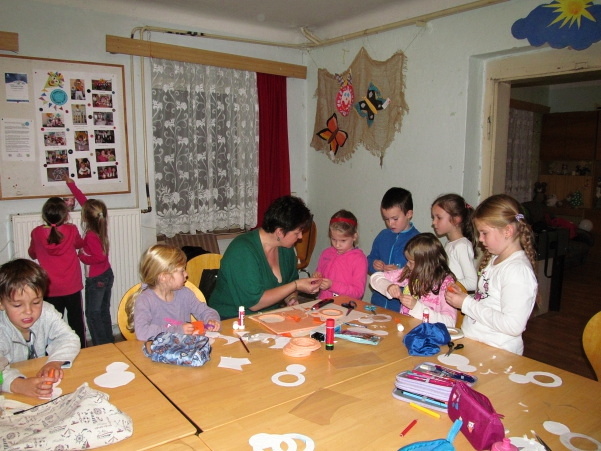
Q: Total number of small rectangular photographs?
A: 14